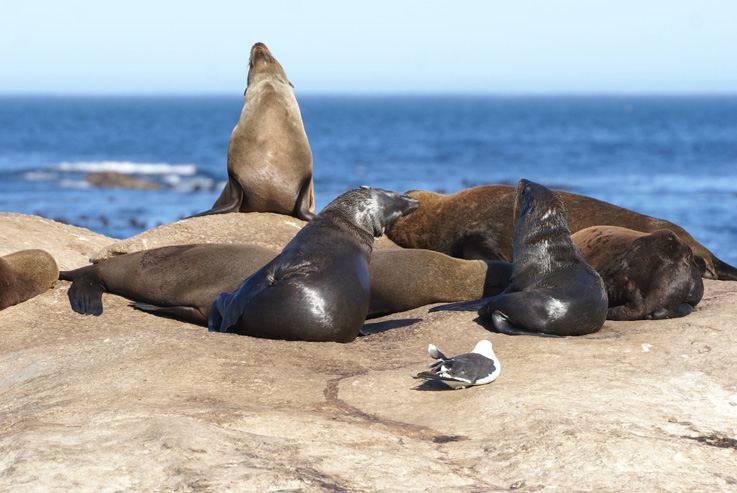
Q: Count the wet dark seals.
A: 2